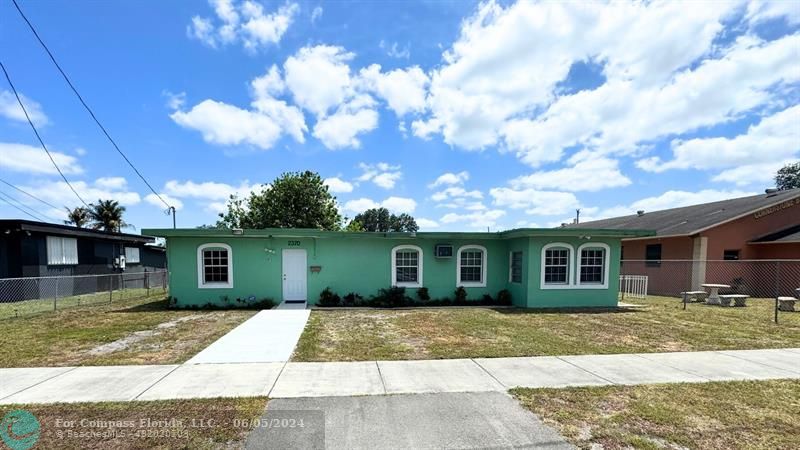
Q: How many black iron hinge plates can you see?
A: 0